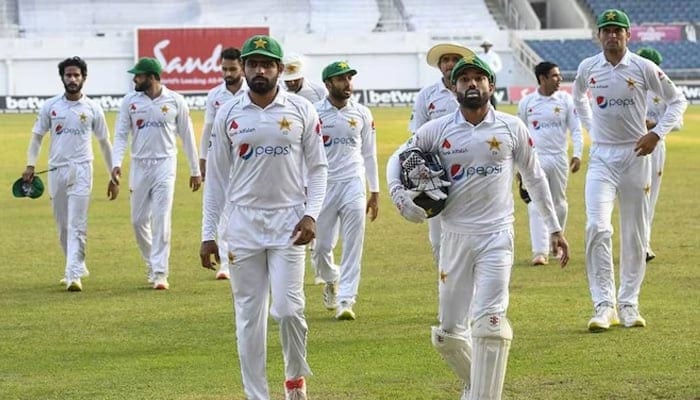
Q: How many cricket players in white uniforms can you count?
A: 11